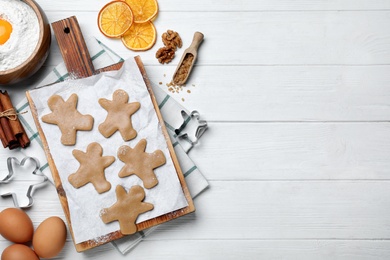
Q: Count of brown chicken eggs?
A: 3